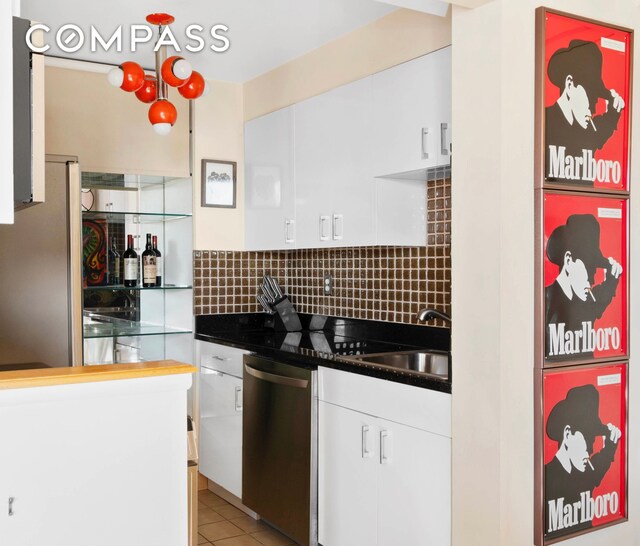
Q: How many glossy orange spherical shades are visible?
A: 5